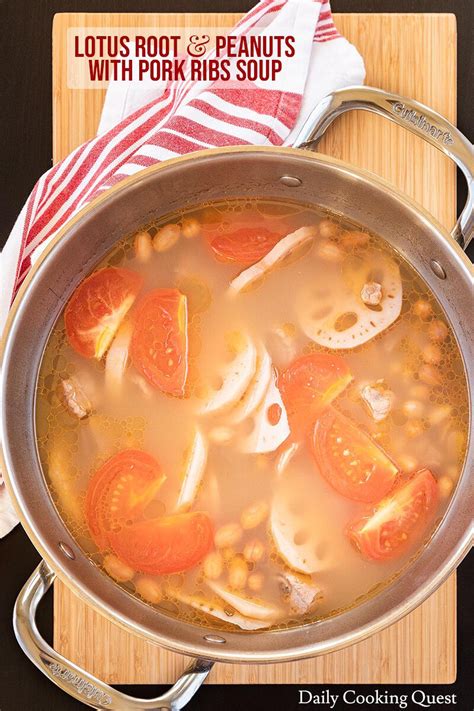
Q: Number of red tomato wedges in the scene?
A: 8